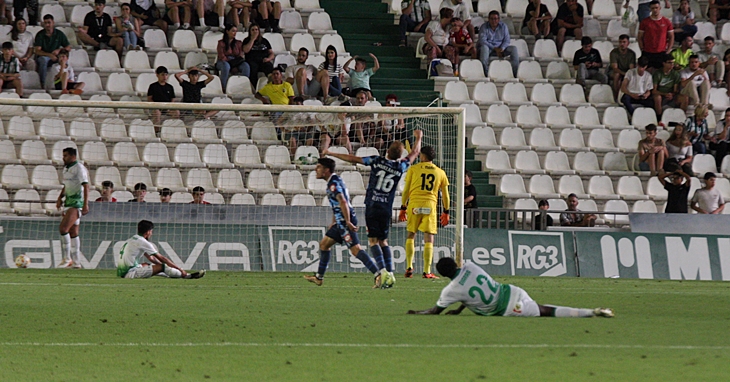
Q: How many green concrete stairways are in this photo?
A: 1